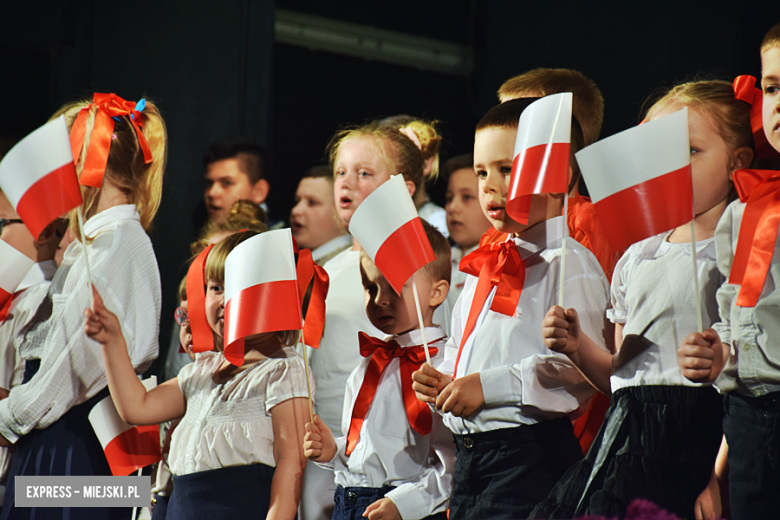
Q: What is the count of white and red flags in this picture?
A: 7